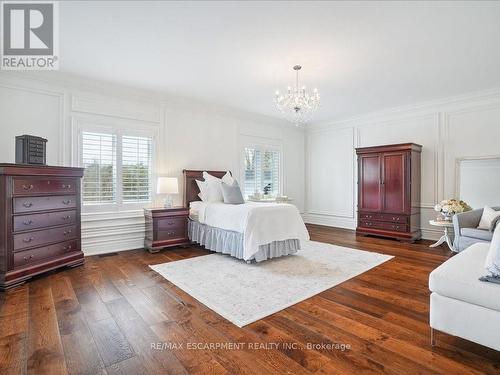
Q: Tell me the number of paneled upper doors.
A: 2